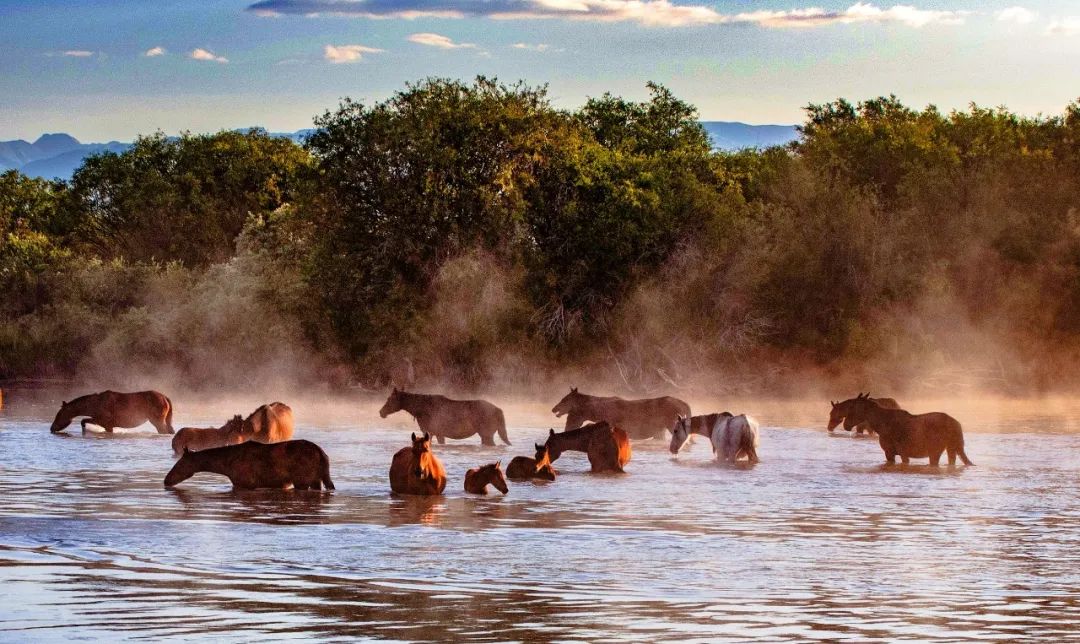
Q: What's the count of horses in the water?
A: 13